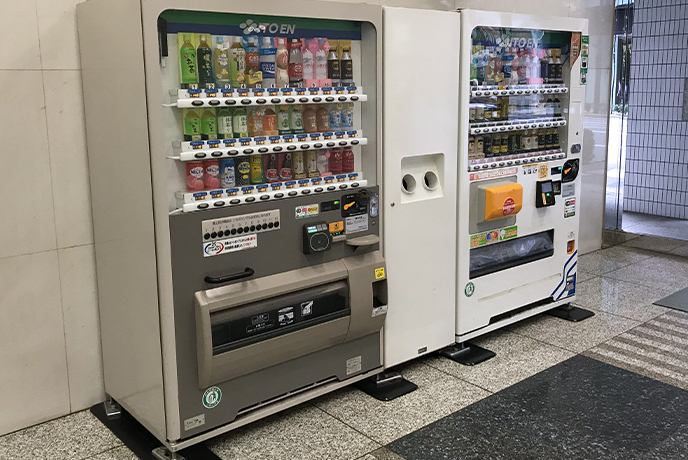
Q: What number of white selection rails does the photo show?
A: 6